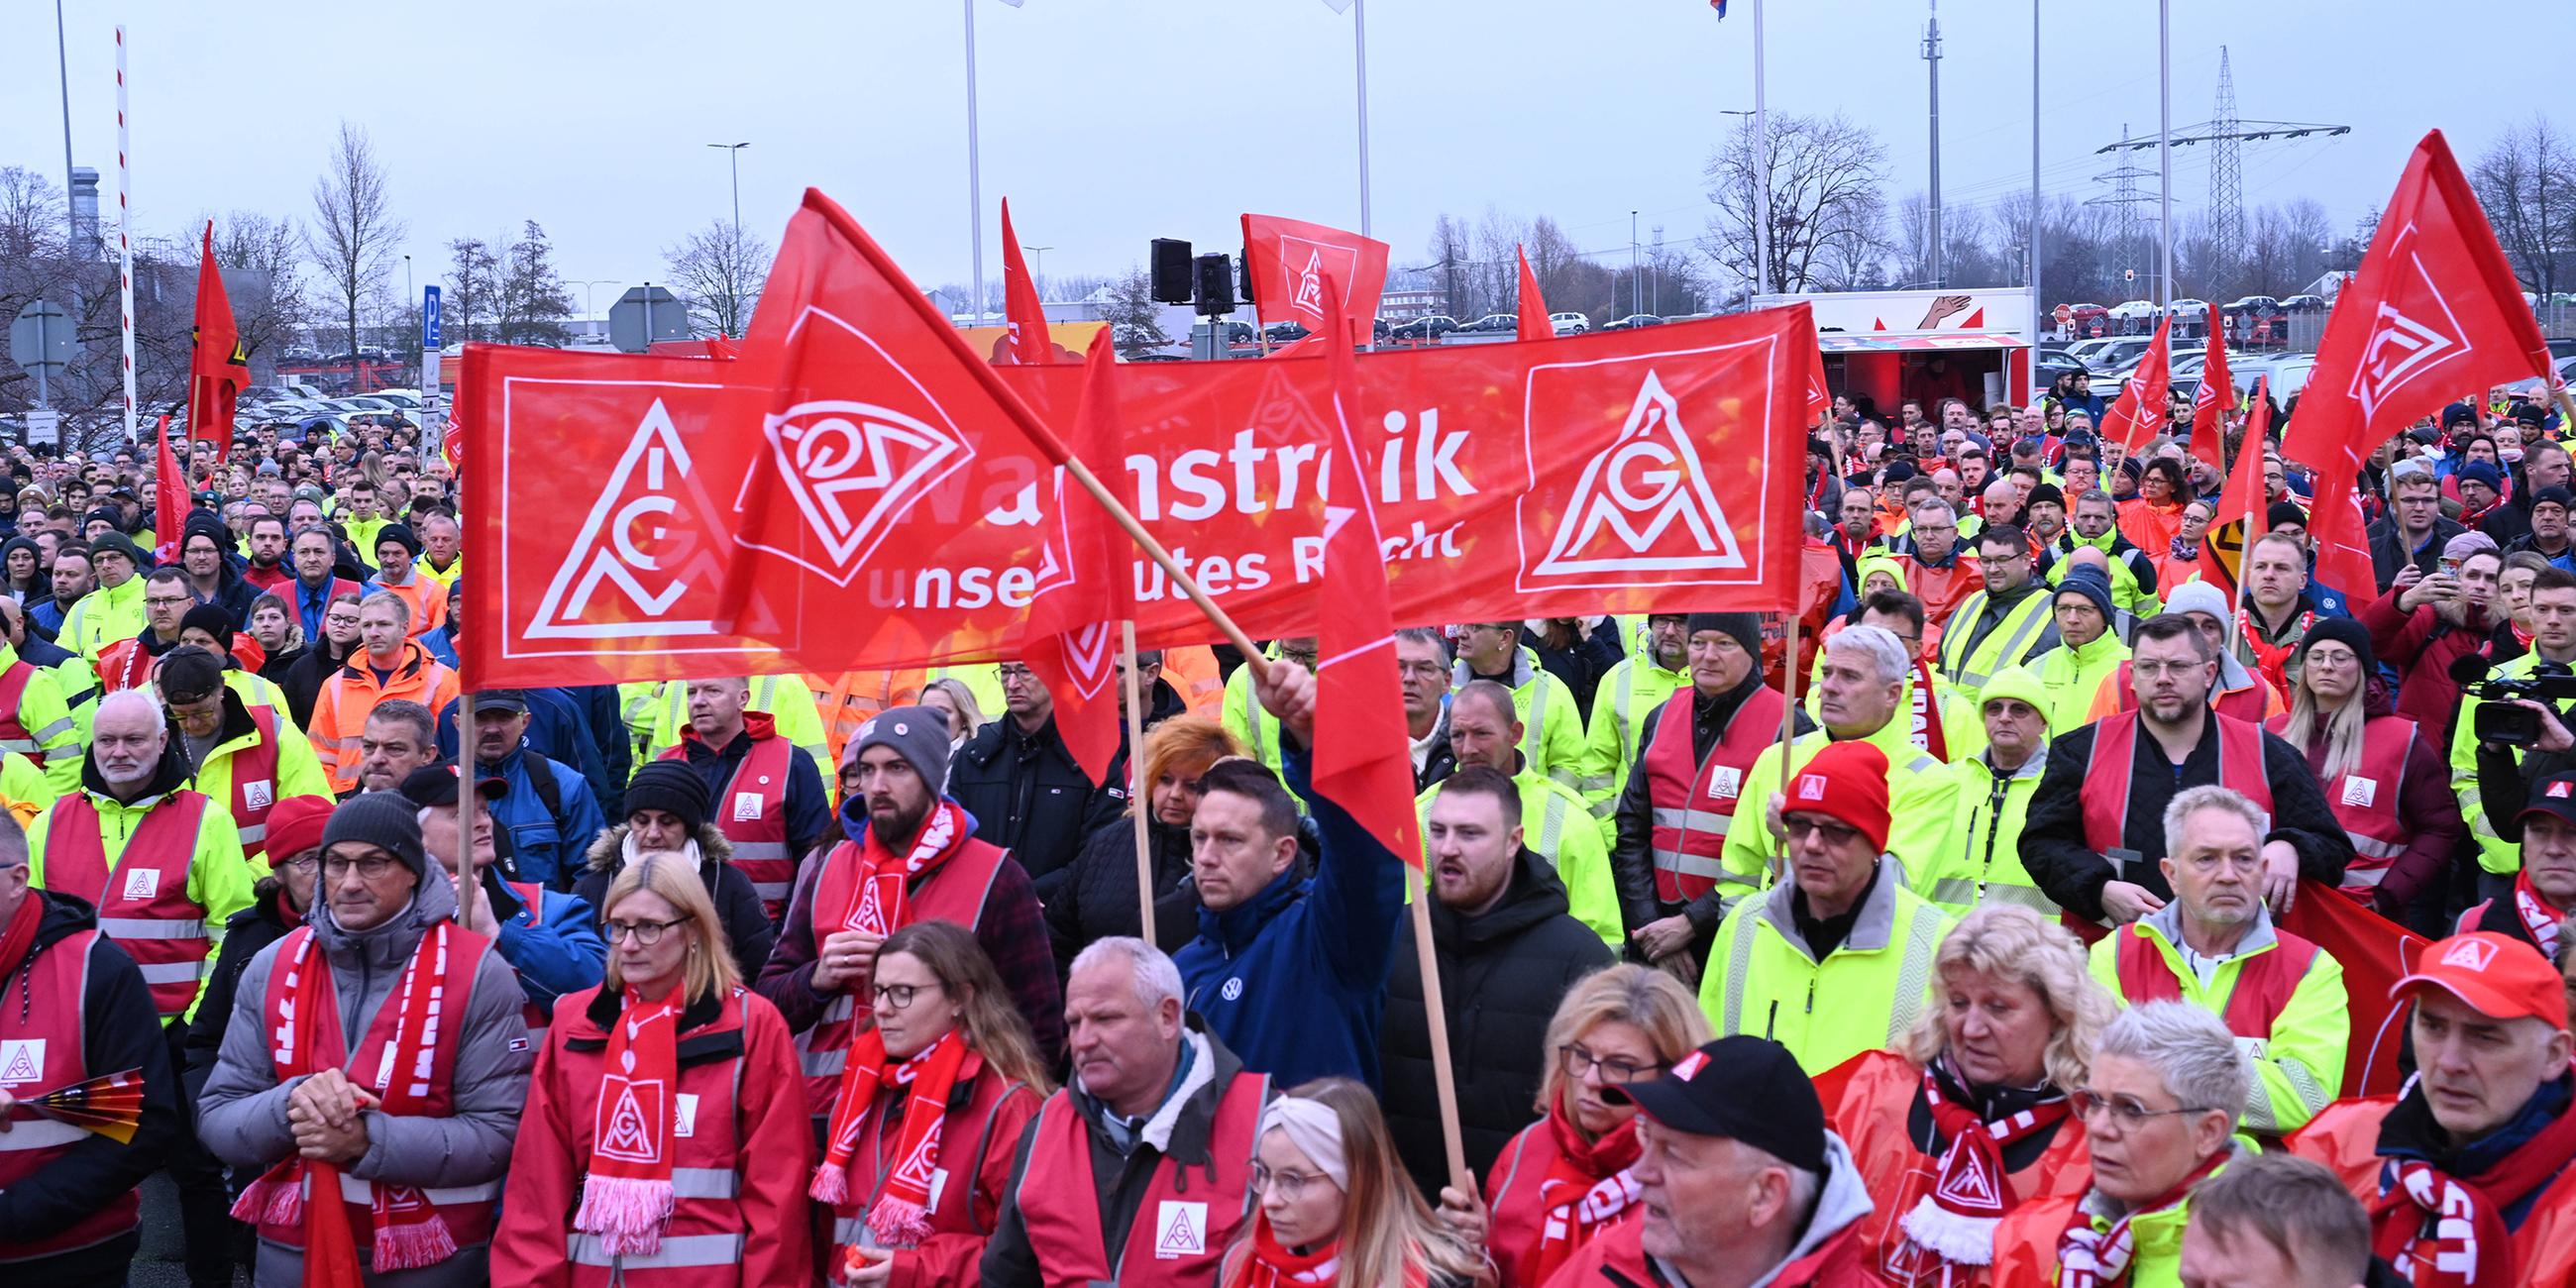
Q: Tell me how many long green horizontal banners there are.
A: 0